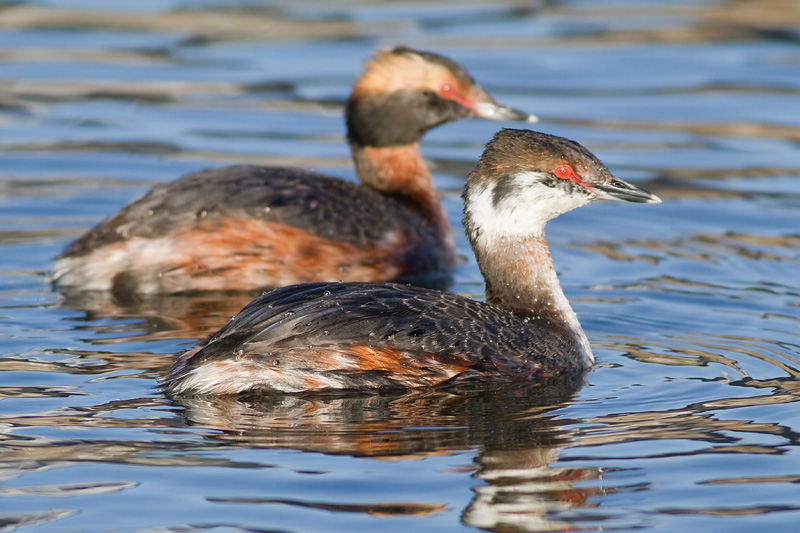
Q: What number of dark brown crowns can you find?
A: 1